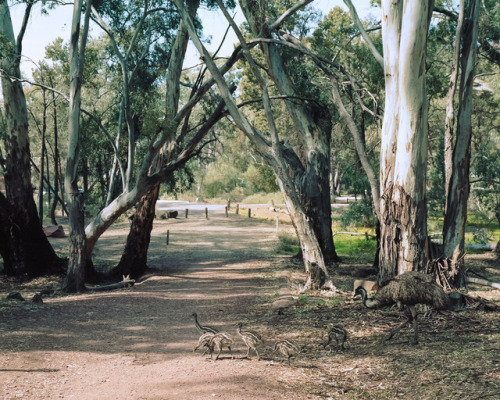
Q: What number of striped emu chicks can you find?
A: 6